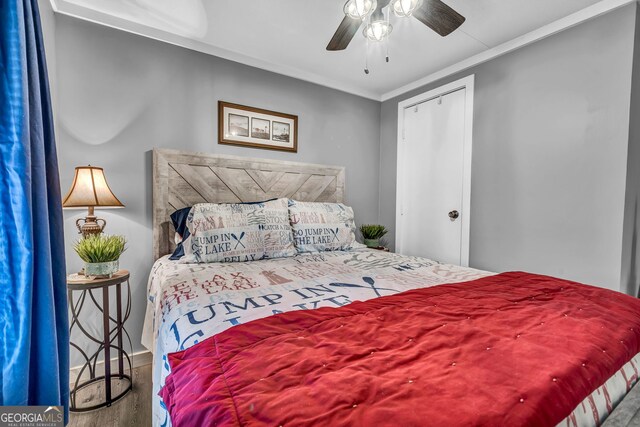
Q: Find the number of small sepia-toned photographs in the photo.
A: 3